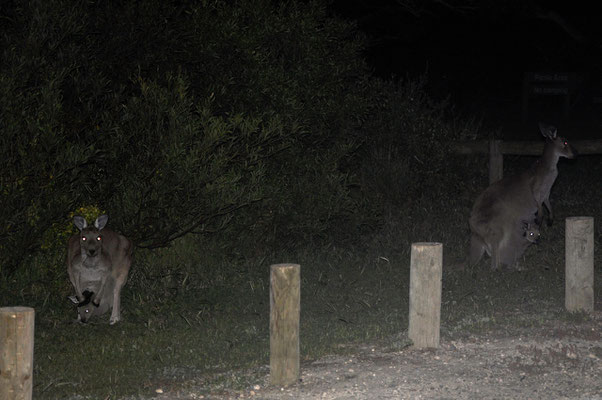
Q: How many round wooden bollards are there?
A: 4